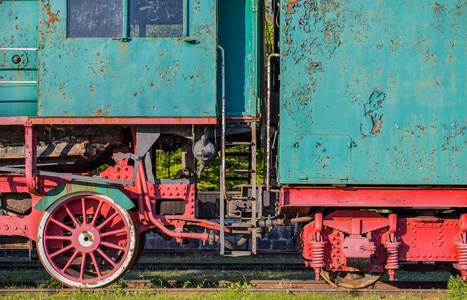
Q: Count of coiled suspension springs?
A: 3